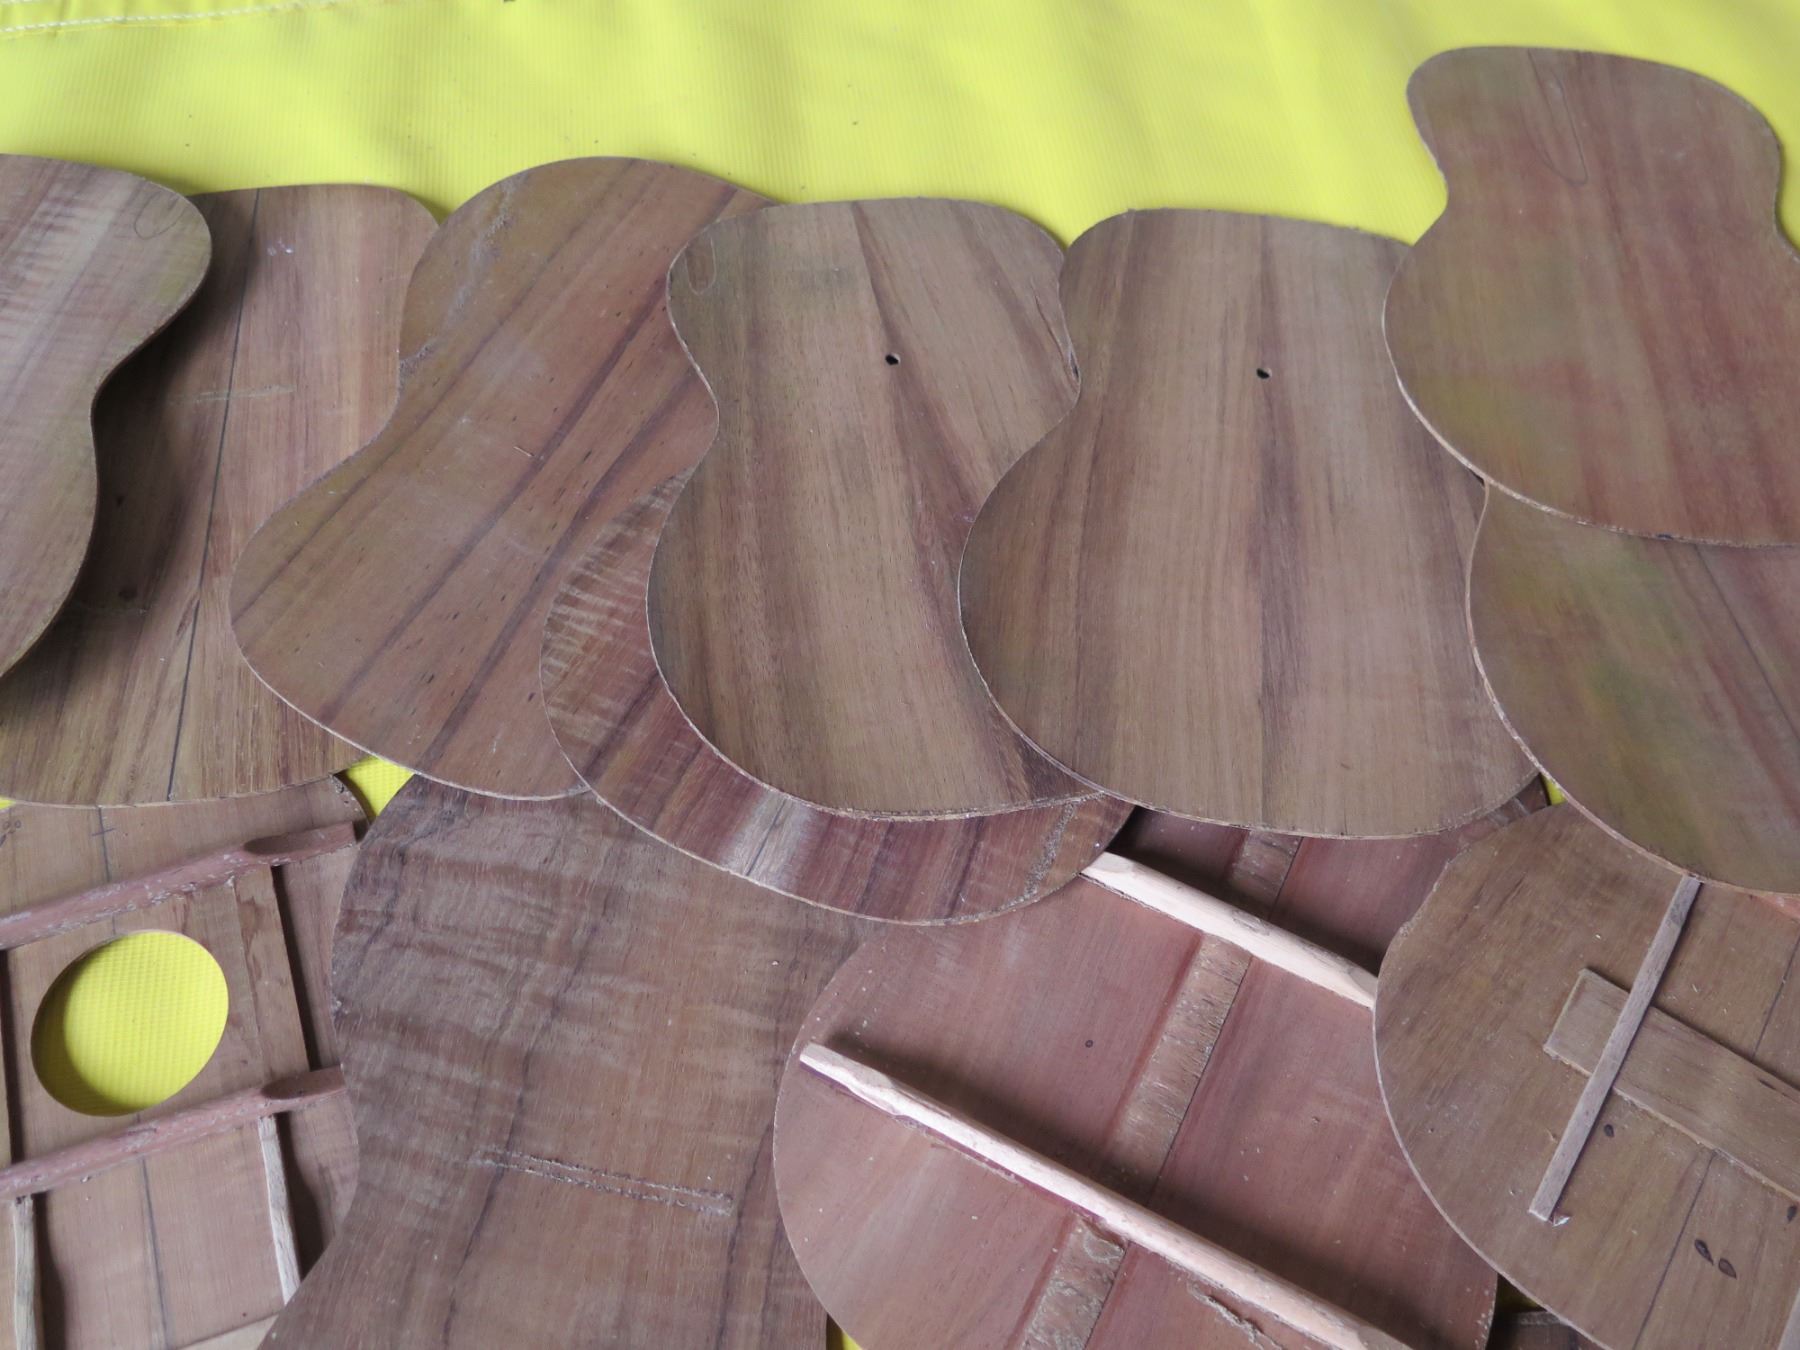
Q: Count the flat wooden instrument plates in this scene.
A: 12